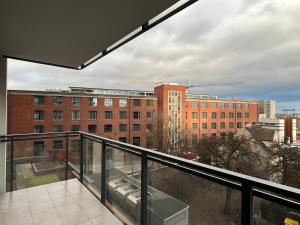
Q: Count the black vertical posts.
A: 6